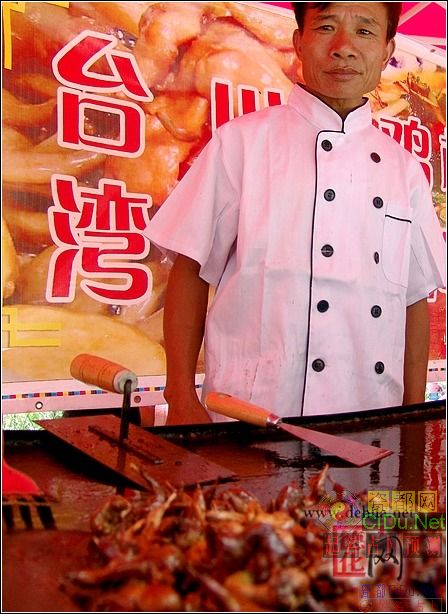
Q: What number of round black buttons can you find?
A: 10